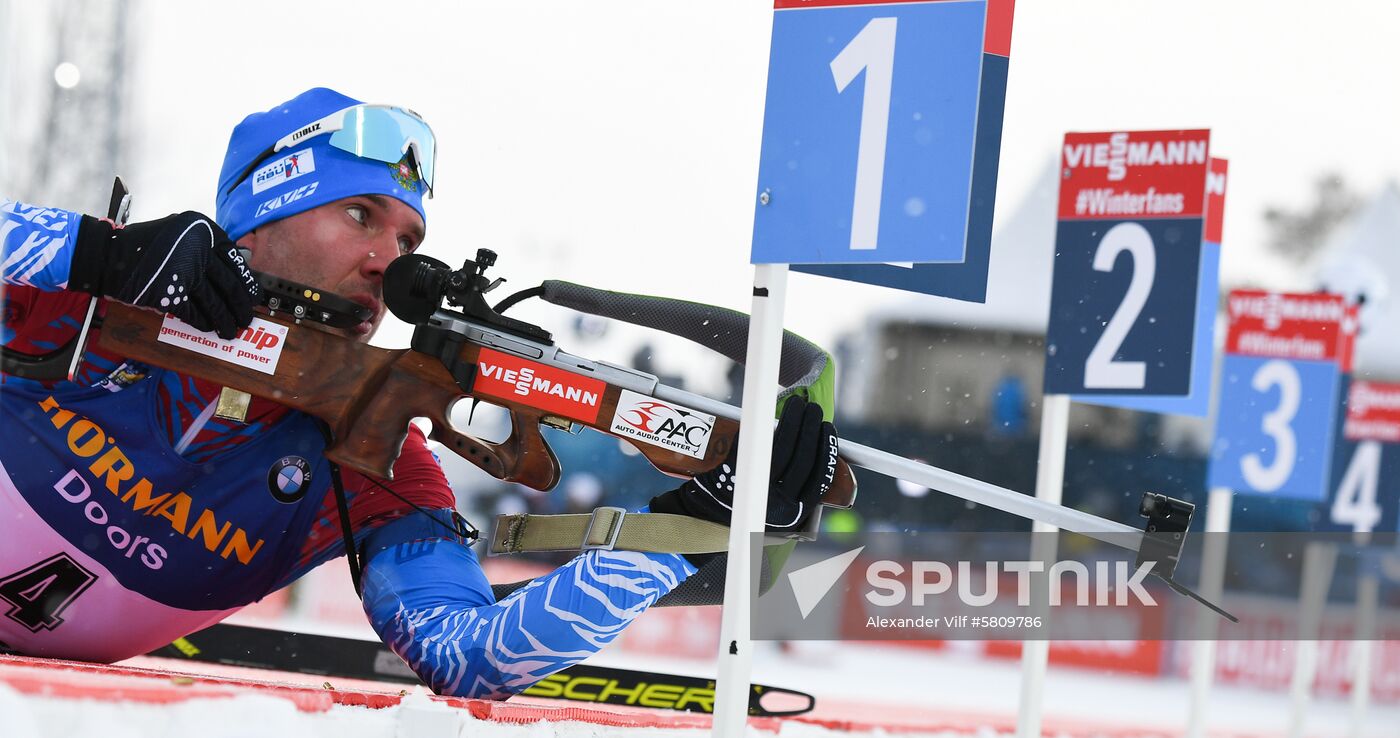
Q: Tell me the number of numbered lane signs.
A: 4